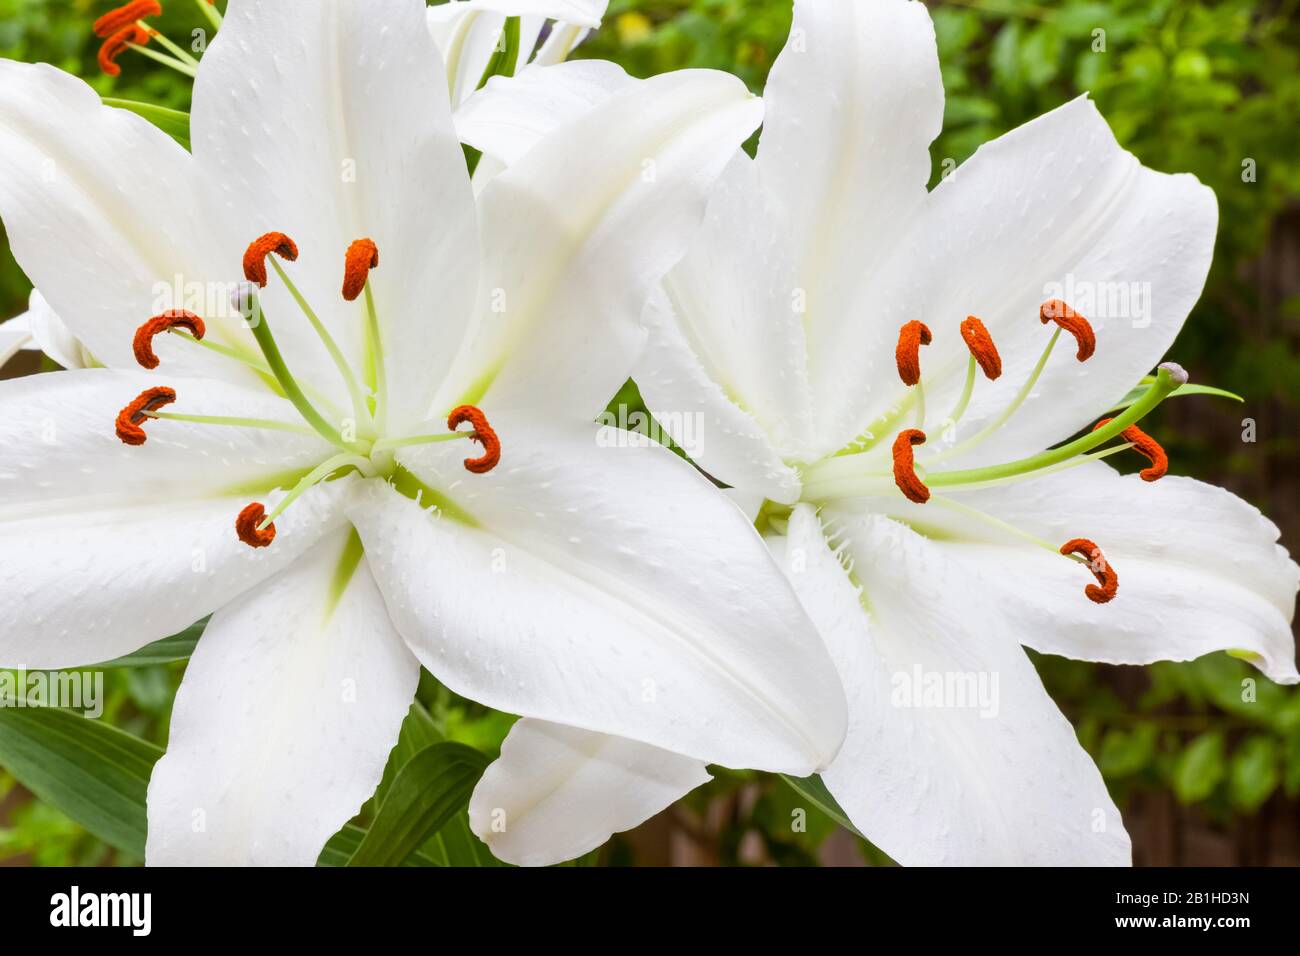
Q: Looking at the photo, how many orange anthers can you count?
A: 14